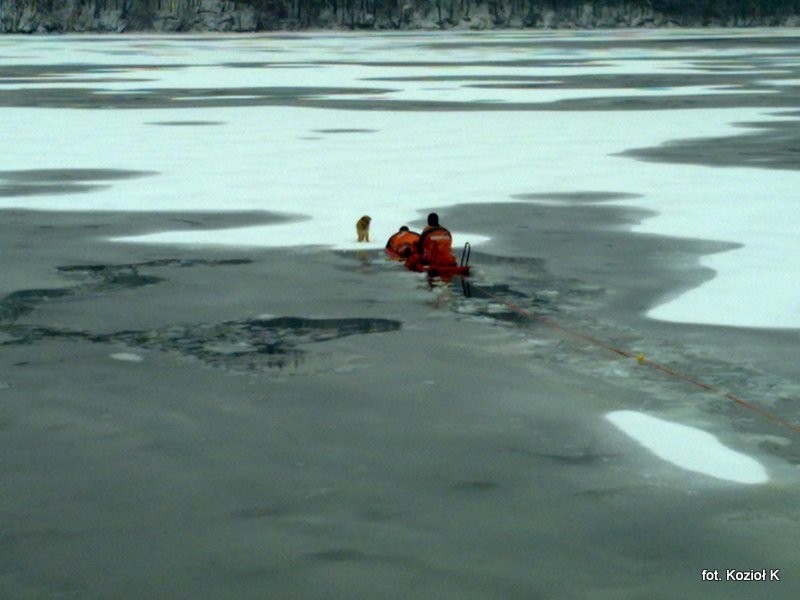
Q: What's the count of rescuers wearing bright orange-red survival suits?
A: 2